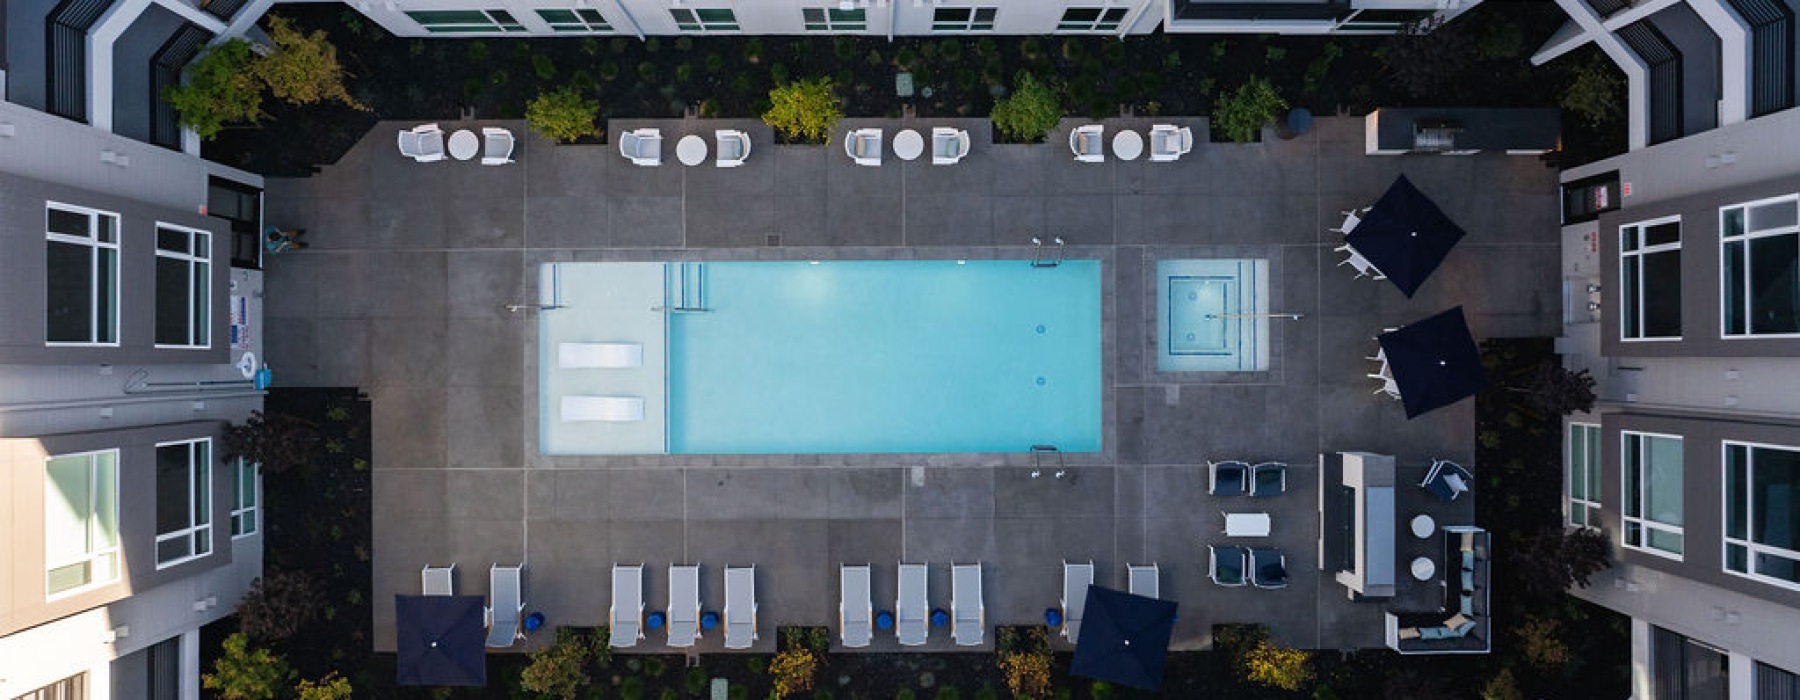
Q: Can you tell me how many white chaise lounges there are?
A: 12